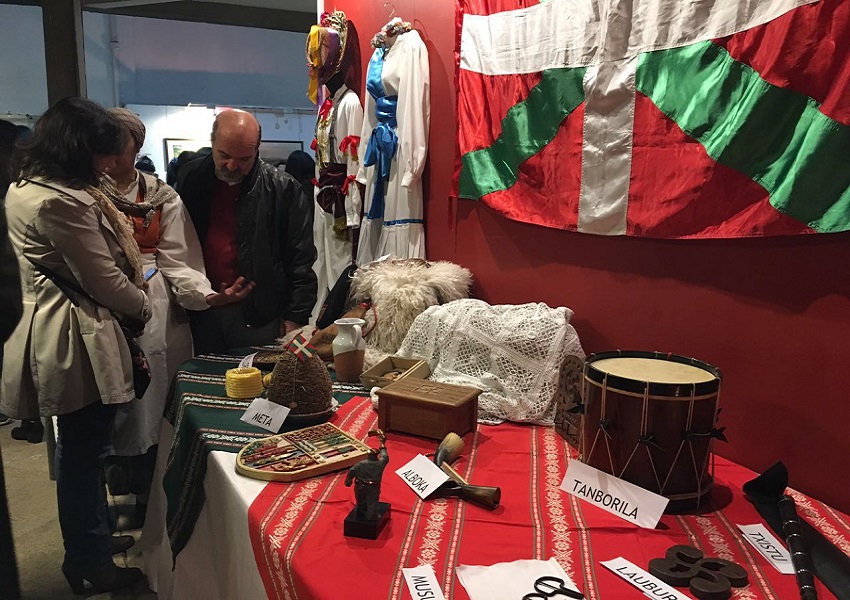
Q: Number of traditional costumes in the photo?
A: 2